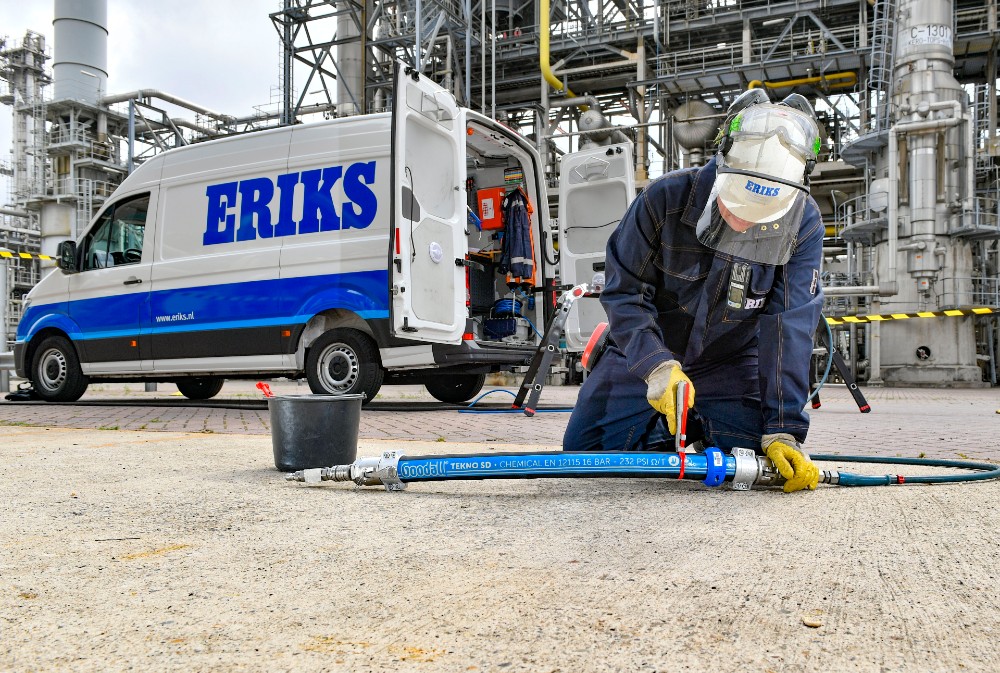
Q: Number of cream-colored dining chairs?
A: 0